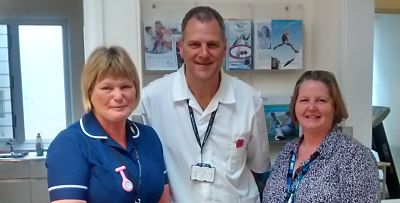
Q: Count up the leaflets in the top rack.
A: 5